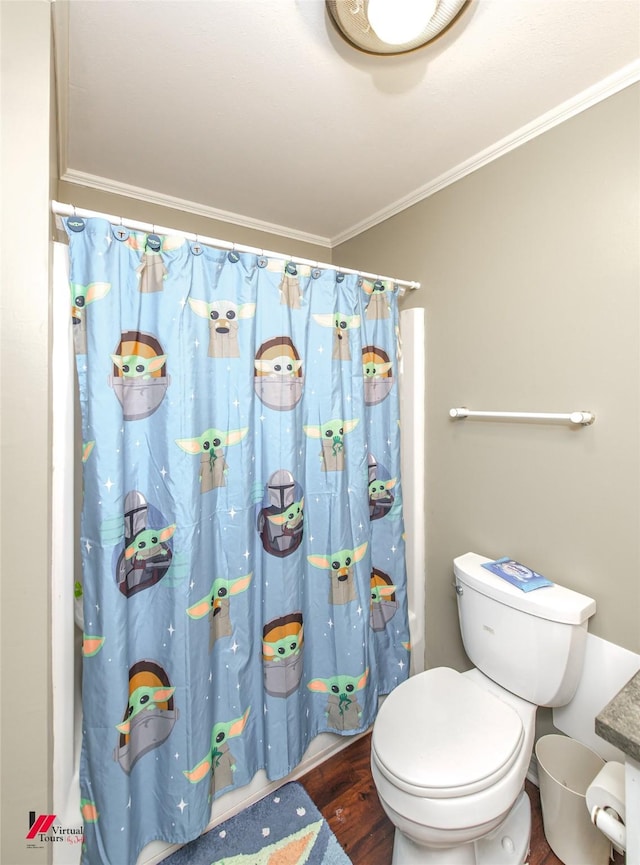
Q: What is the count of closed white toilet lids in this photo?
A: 1